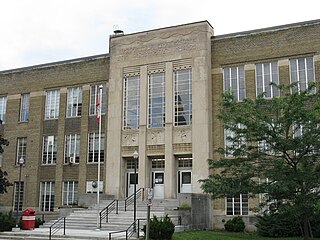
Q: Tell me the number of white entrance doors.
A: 3